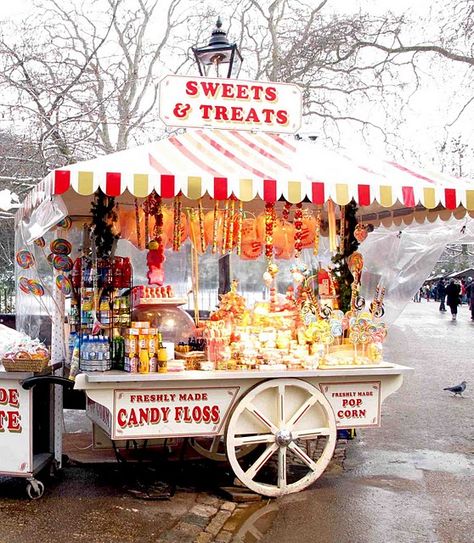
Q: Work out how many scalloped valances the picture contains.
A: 1